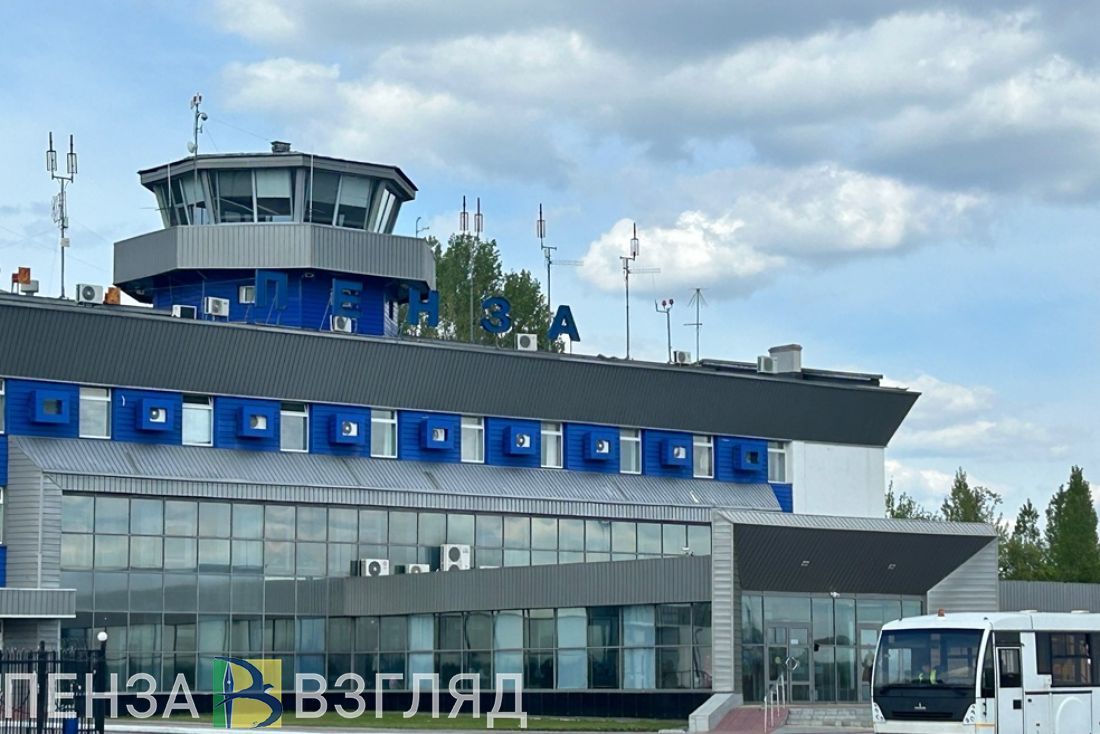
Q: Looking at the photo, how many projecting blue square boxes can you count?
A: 9